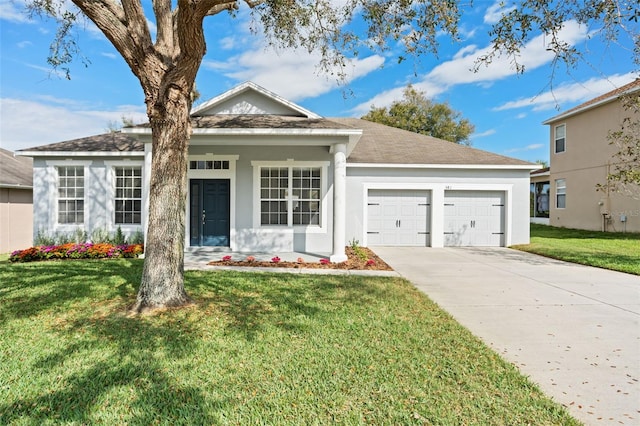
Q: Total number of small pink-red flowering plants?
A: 6